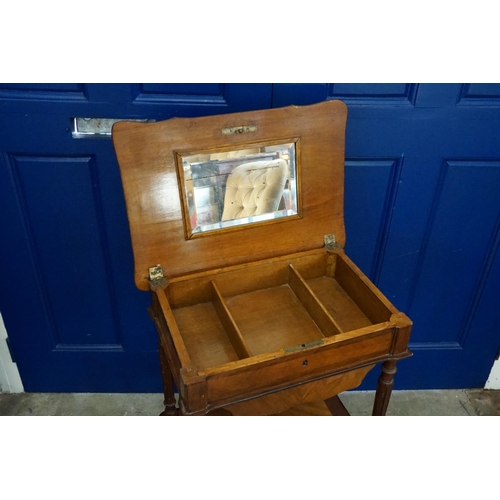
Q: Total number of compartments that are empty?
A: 3